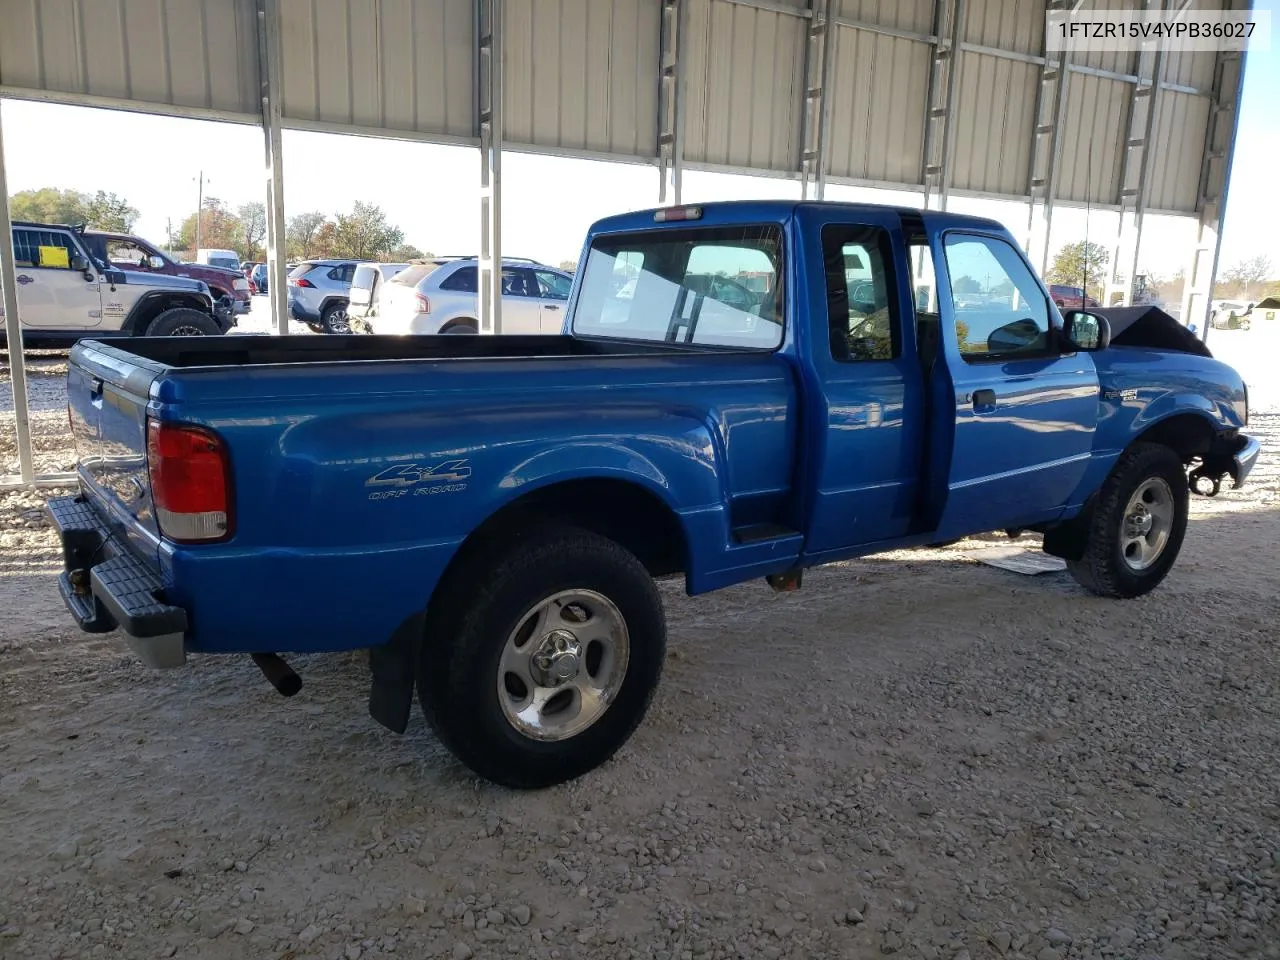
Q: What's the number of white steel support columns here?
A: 9